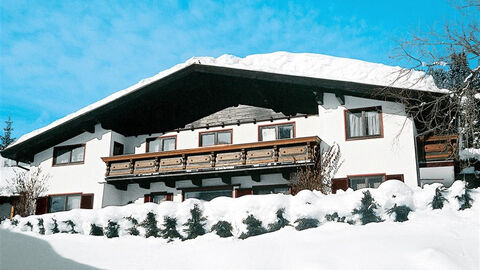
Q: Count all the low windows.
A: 5